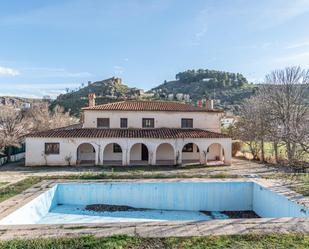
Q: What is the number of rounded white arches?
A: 6